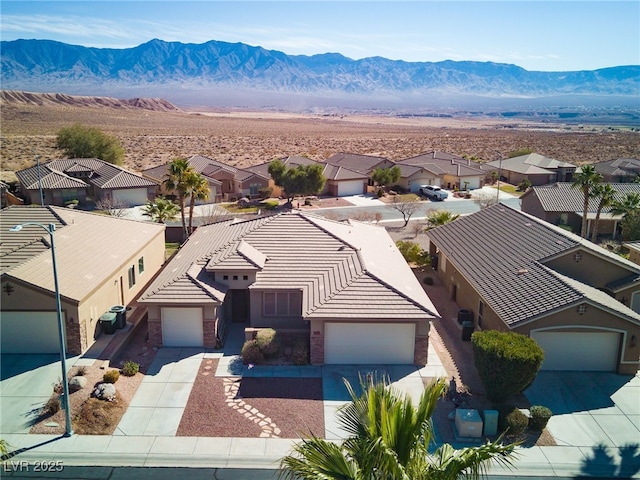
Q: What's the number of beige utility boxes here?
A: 1